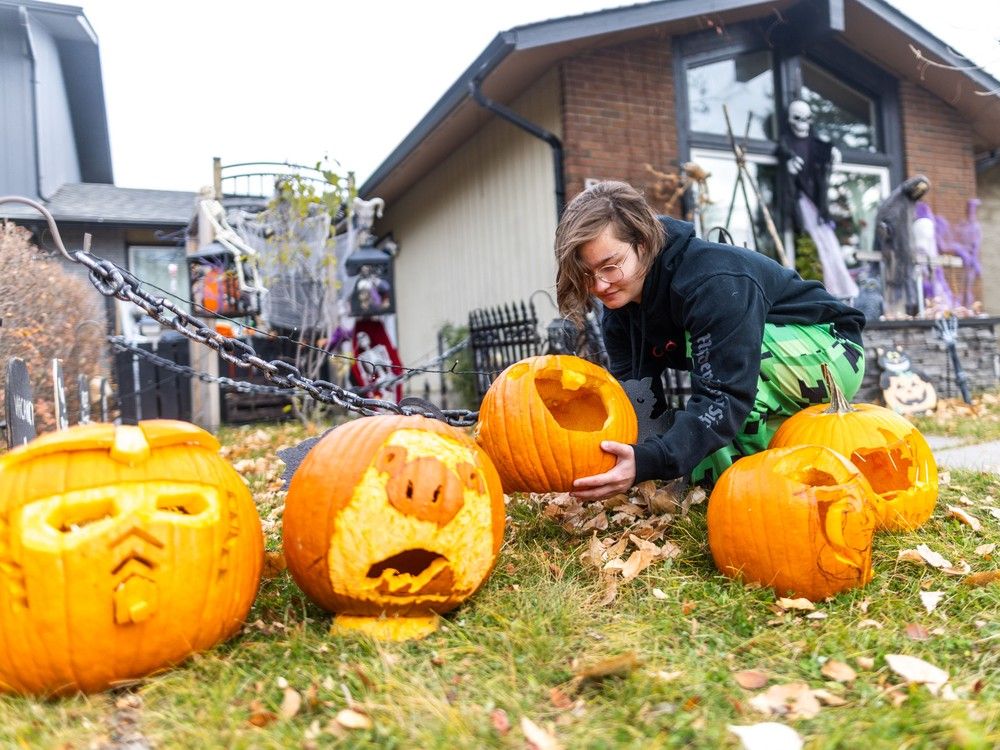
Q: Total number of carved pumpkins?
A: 5